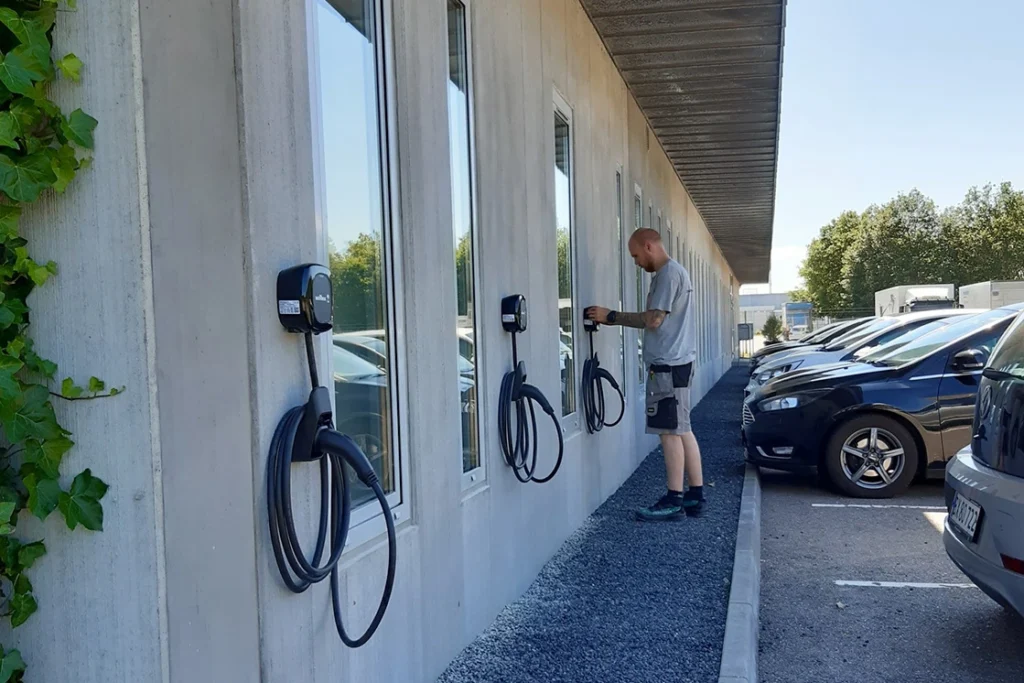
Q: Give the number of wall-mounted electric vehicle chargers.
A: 3